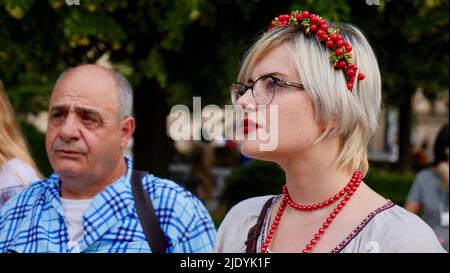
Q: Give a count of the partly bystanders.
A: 2